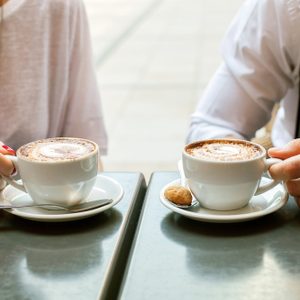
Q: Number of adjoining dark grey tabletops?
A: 2